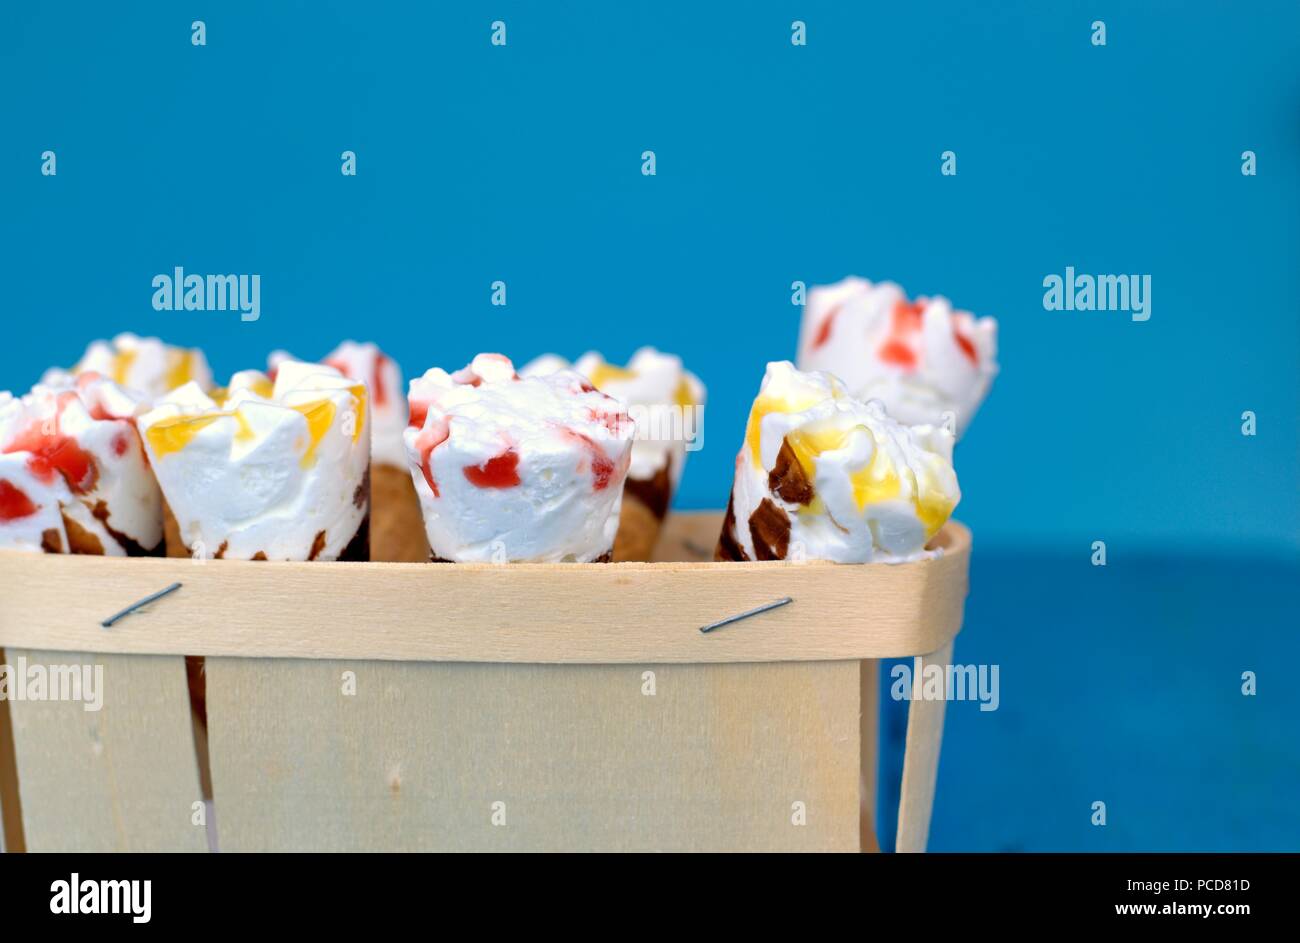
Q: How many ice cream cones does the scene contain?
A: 8